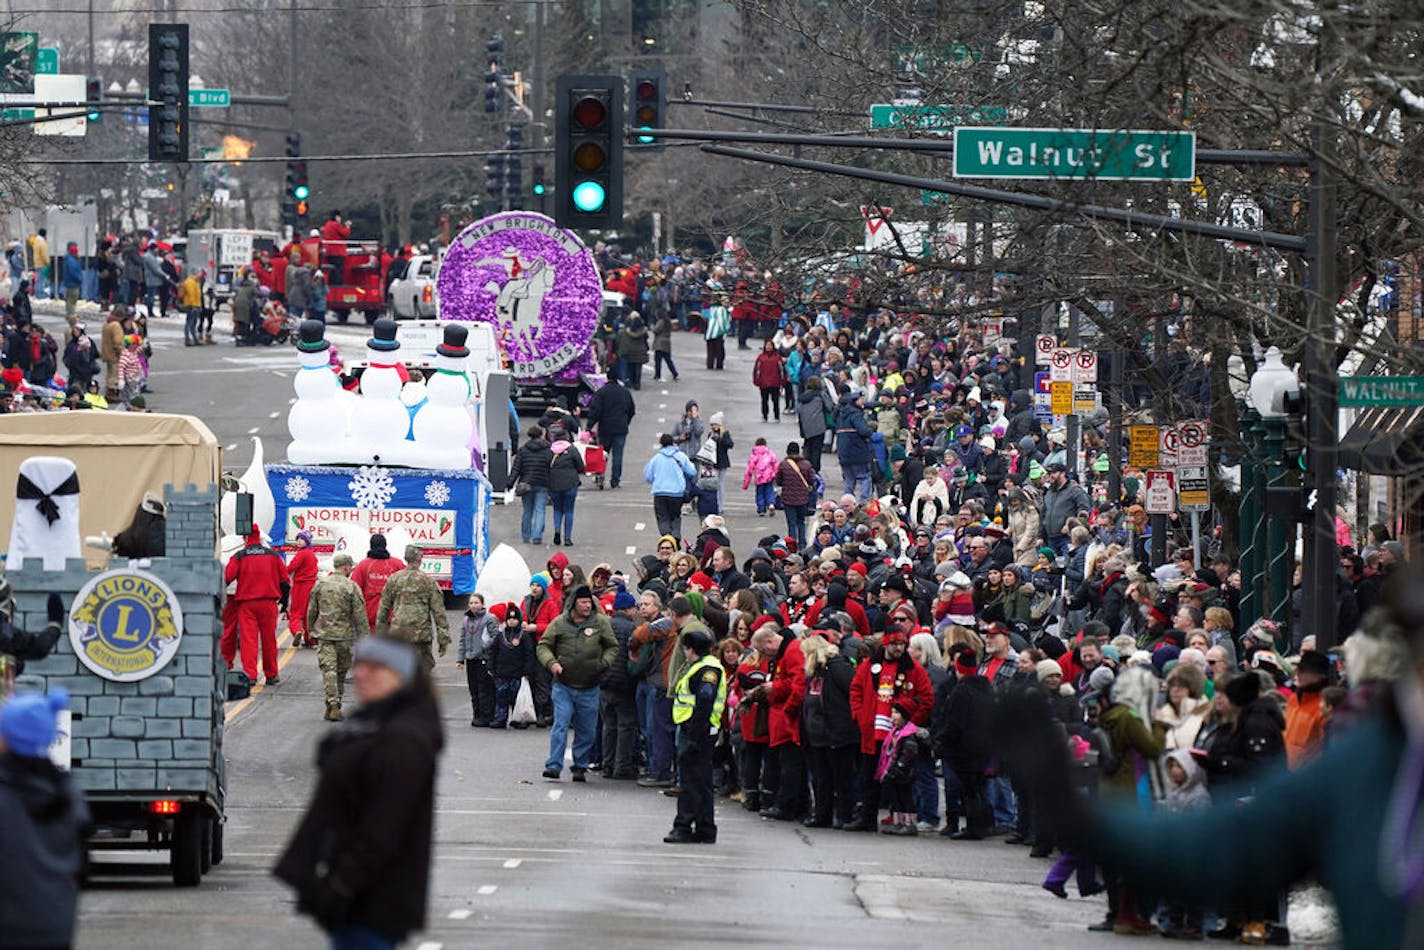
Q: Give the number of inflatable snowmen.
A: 3